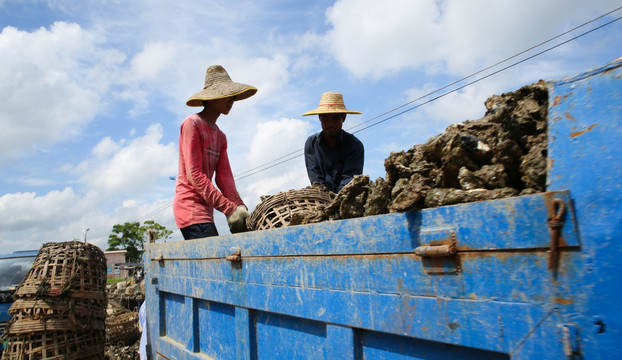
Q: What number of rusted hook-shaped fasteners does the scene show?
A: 1